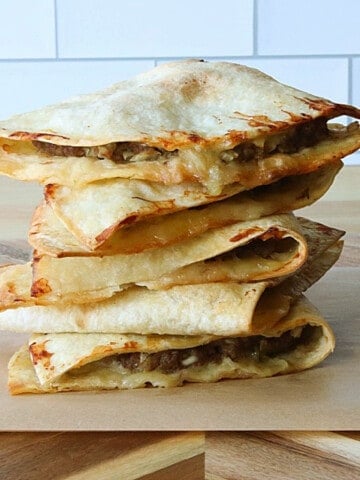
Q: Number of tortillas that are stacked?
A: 5